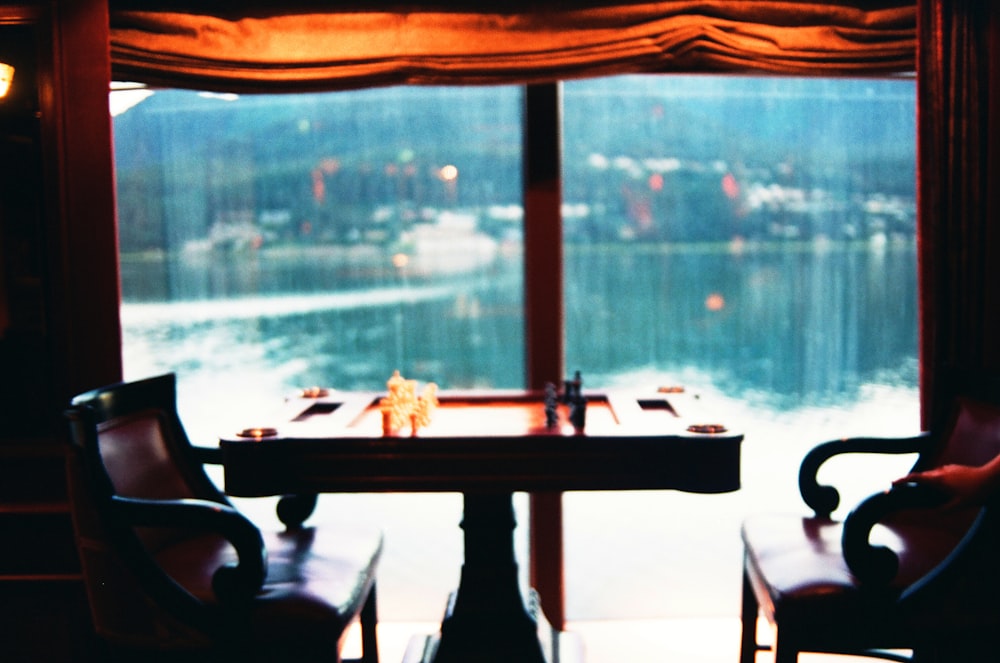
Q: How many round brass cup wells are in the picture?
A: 4